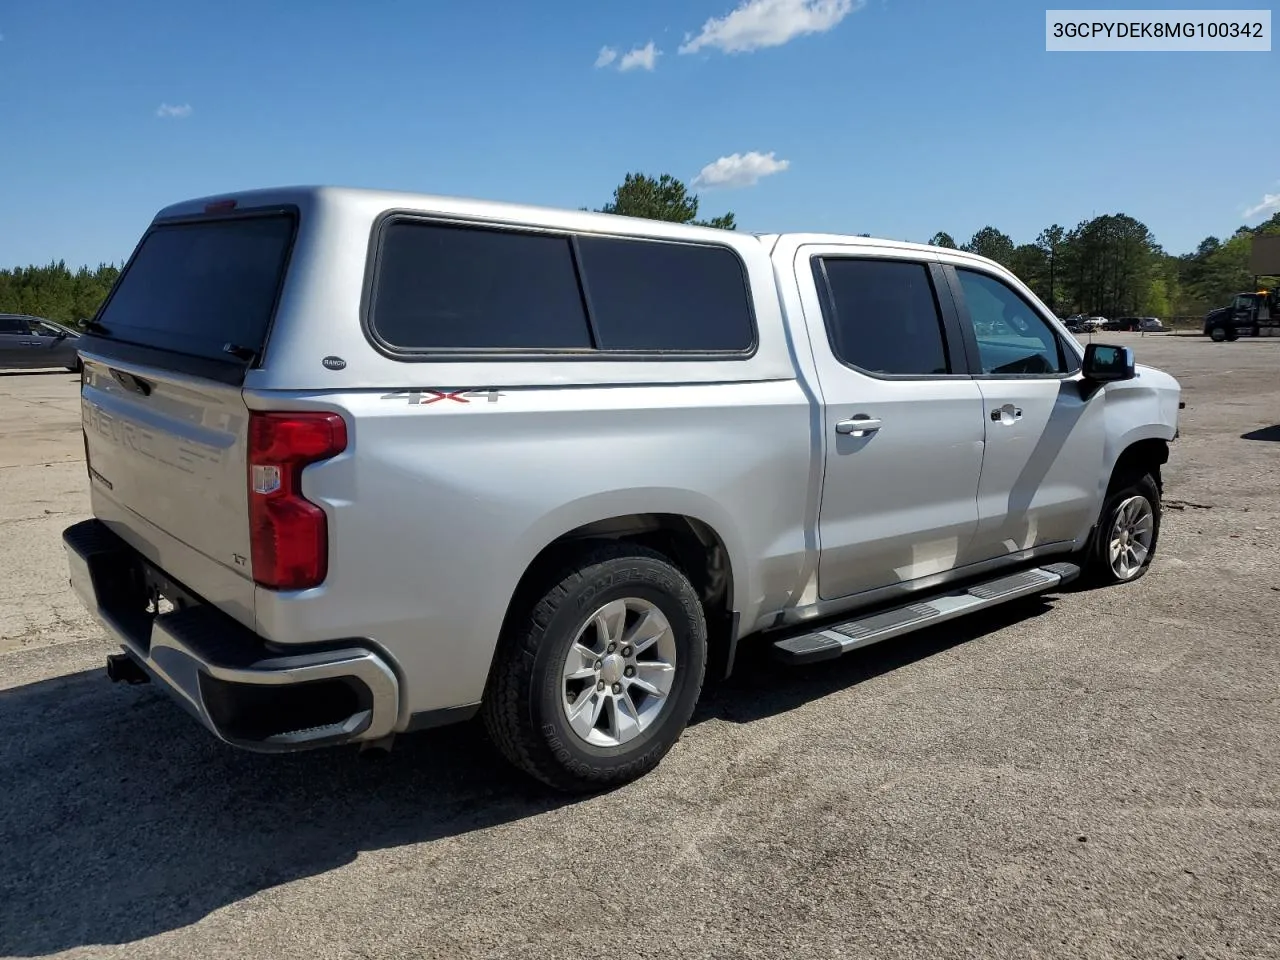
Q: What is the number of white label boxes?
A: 1